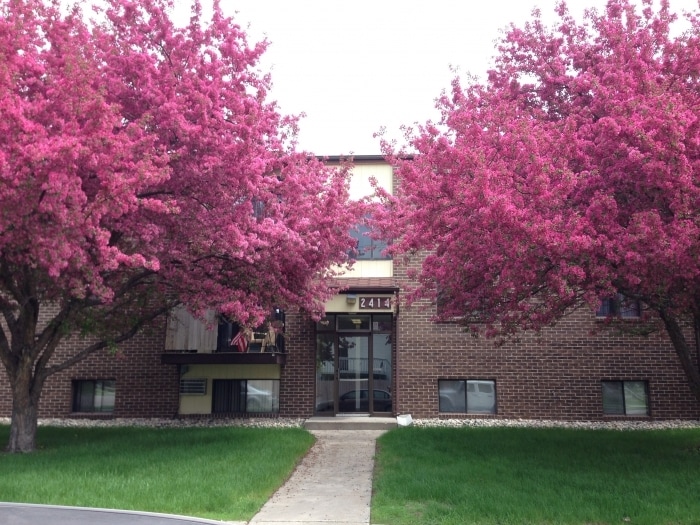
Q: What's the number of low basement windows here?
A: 4